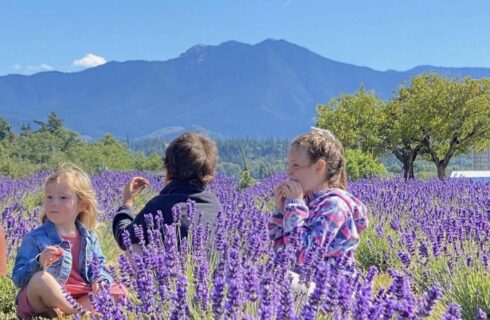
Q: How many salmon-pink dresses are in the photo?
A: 1